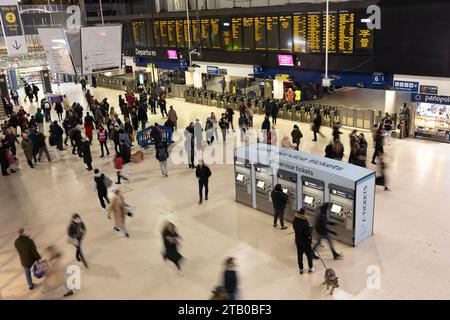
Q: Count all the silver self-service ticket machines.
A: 5